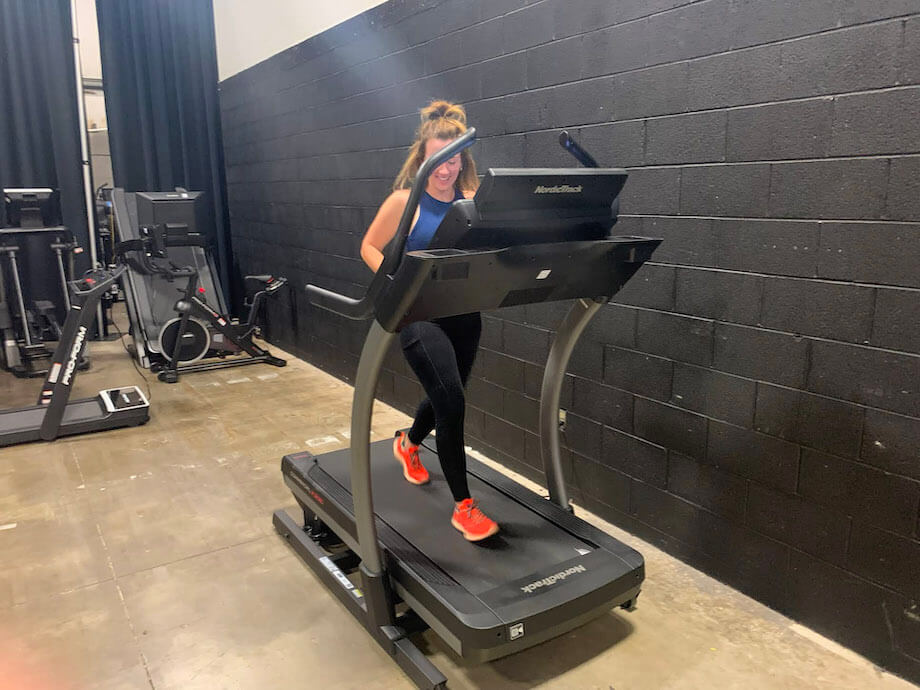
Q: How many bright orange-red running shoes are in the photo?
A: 2